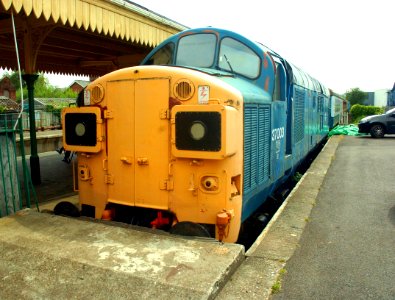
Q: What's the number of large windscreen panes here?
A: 3